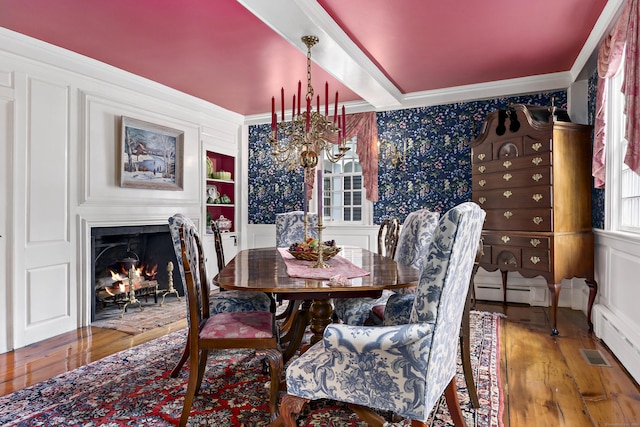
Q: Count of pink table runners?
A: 1